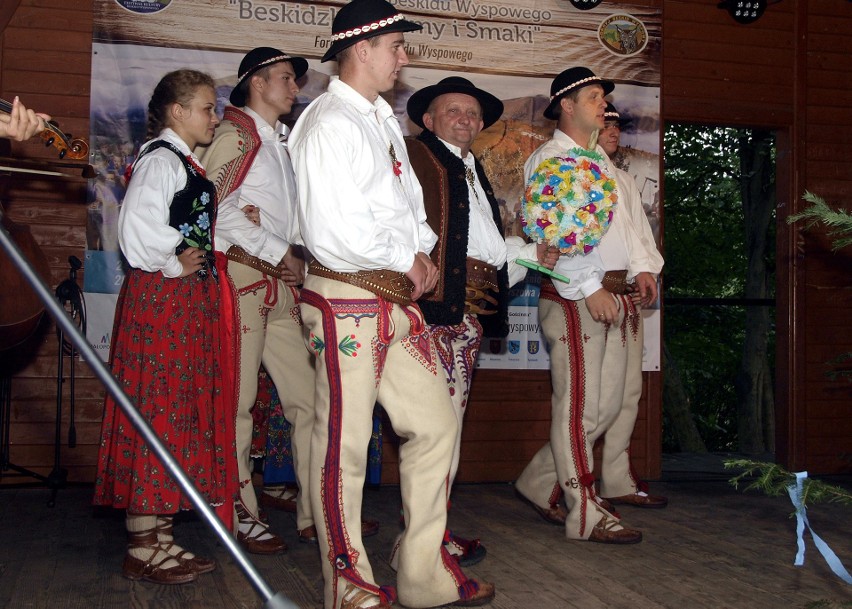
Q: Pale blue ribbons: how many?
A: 1